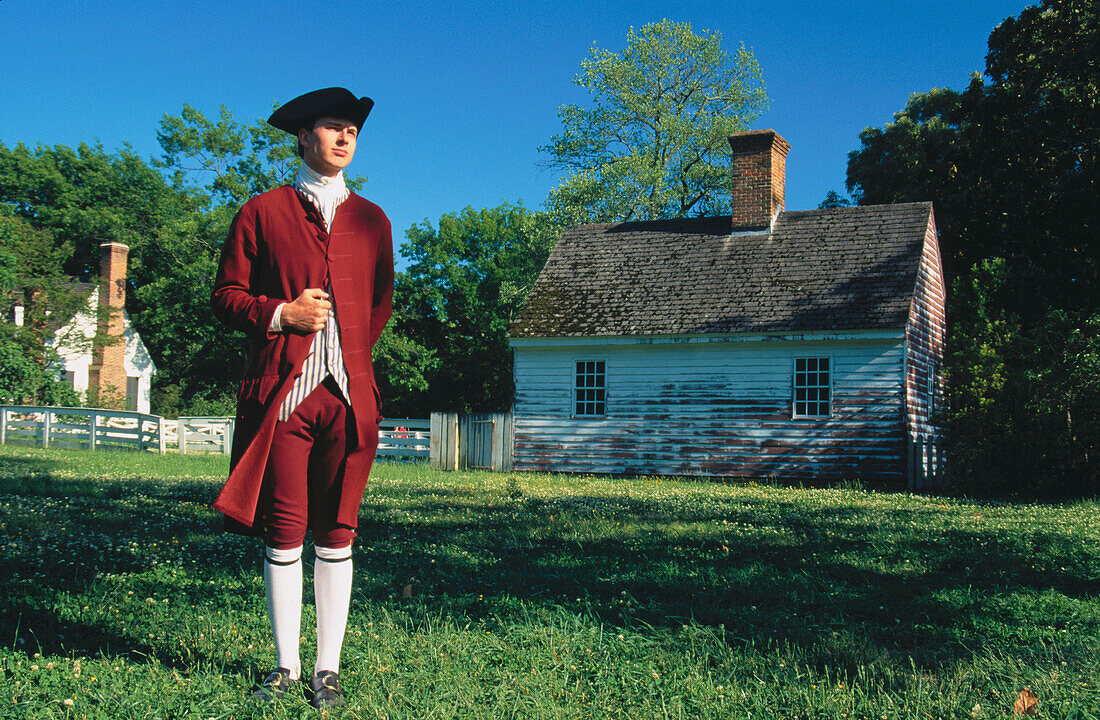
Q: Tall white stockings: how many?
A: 2